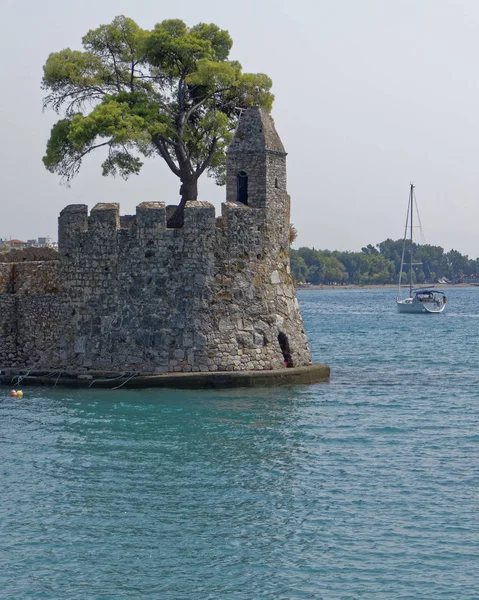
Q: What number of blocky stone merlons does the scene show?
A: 5